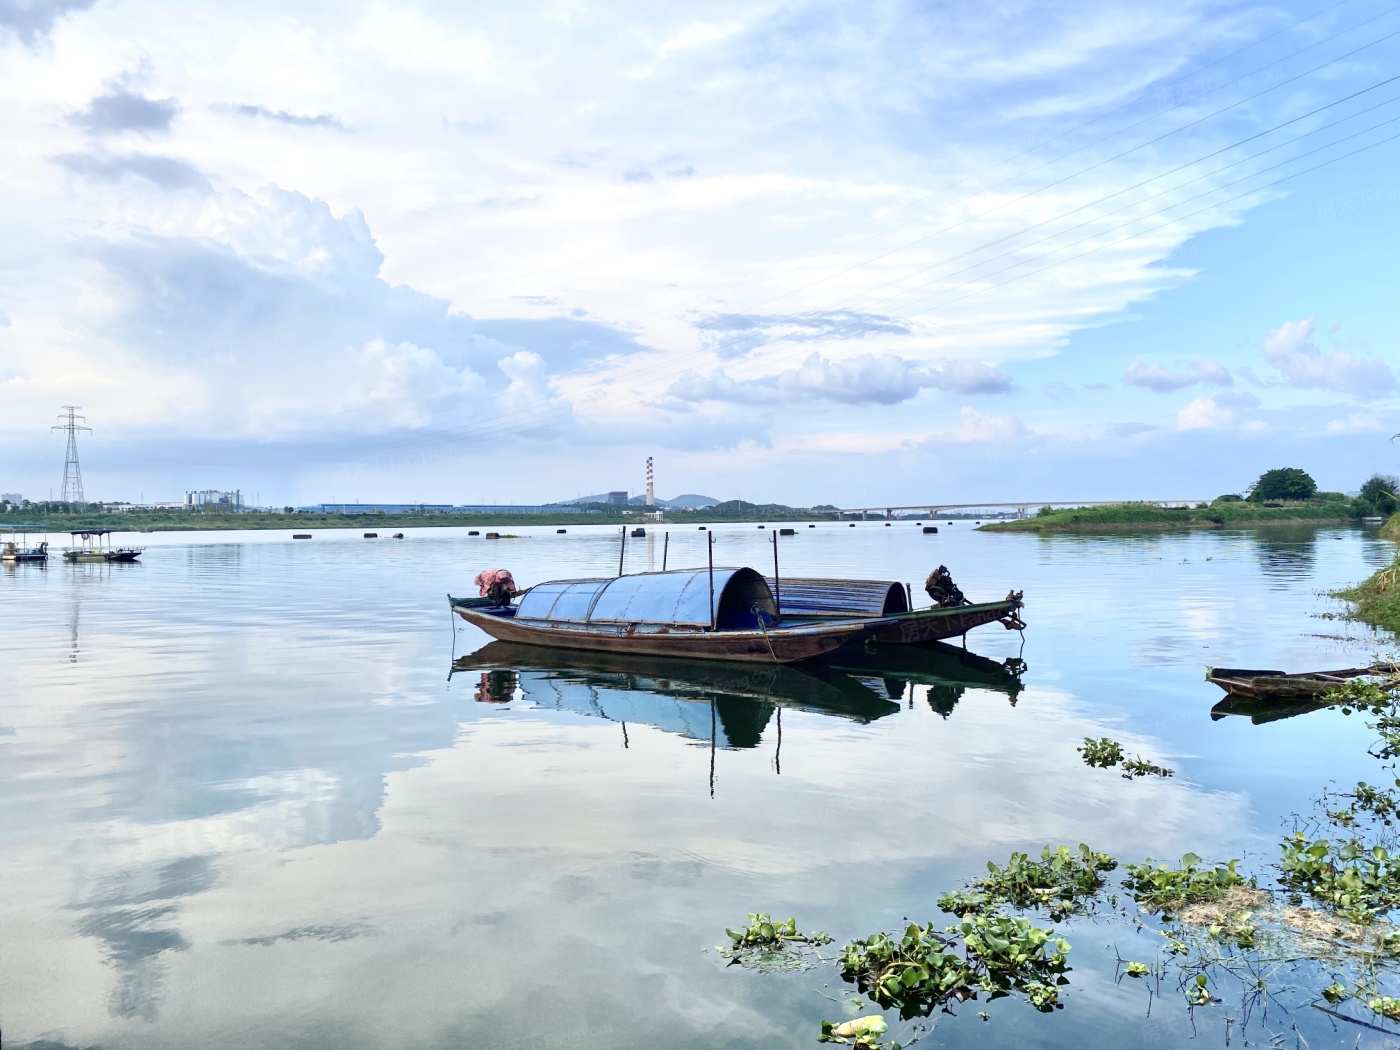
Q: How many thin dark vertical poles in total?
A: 4